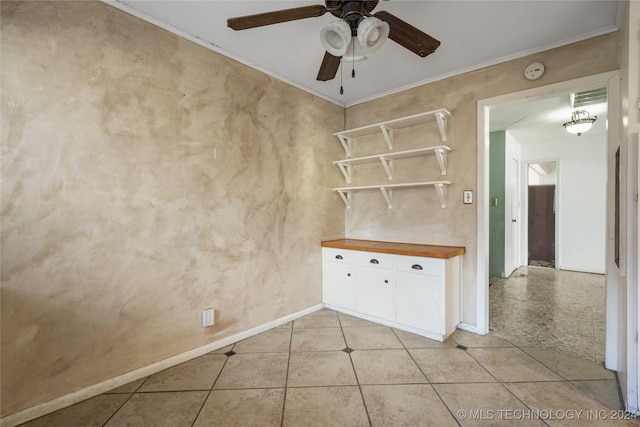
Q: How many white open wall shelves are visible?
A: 3